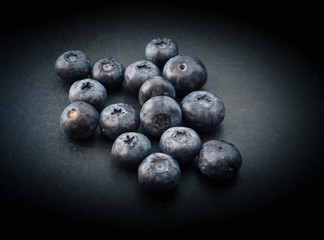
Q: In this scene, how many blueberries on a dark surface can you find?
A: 15